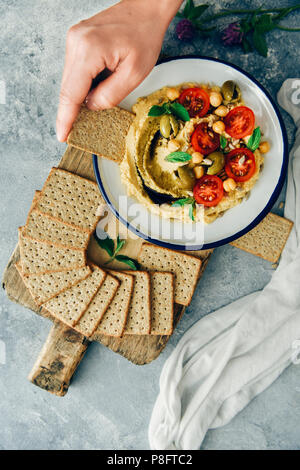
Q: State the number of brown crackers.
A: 12